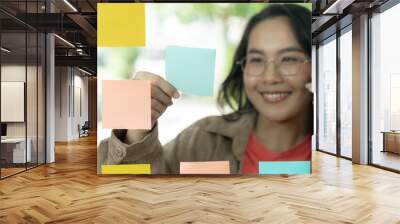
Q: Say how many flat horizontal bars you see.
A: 3